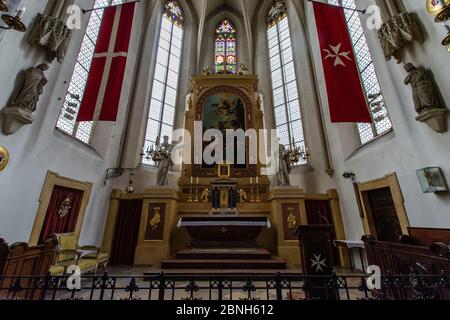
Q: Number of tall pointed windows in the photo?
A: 5